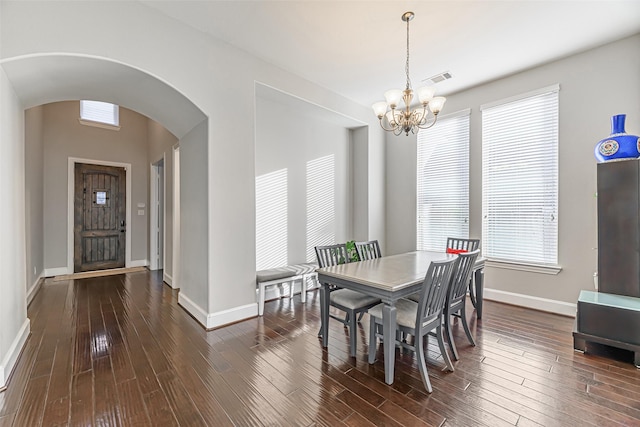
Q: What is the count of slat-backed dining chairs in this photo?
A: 5